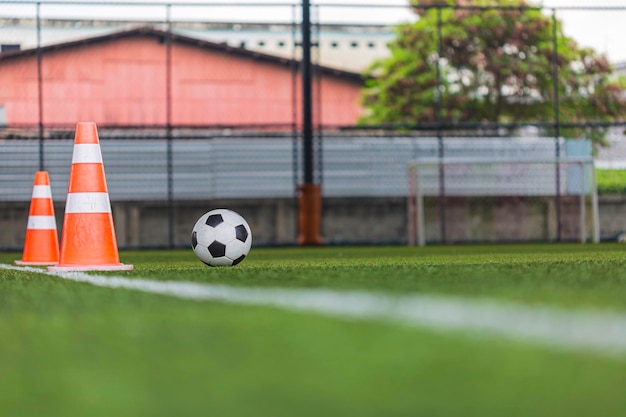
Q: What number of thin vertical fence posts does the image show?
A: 6